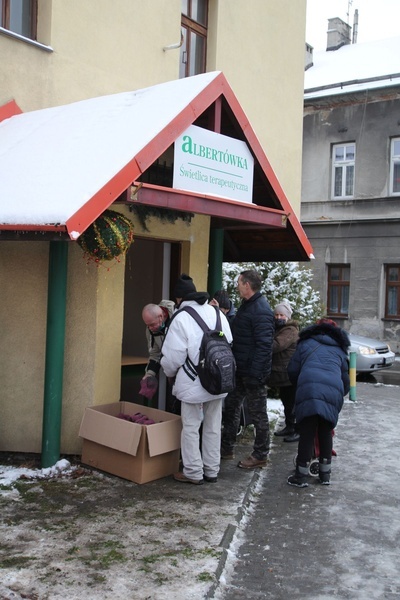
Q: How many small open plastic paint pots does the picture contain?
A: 0